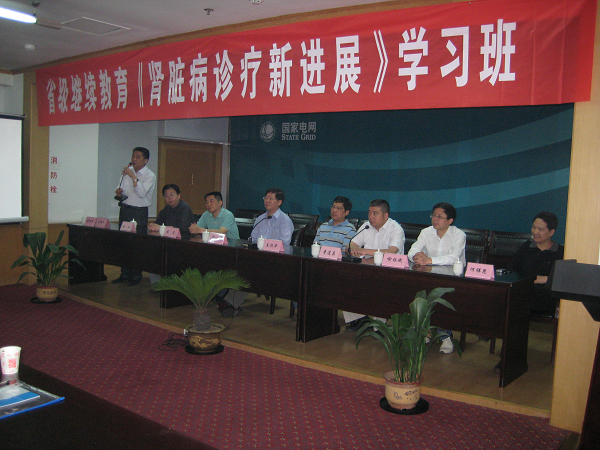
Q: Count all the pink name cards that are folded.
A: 9